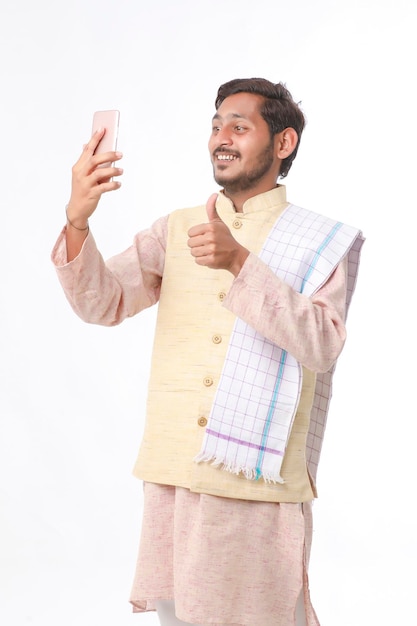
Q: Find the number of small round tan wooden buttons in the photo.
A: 5